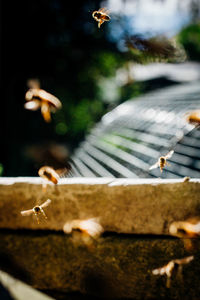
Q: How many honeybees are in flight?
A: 9